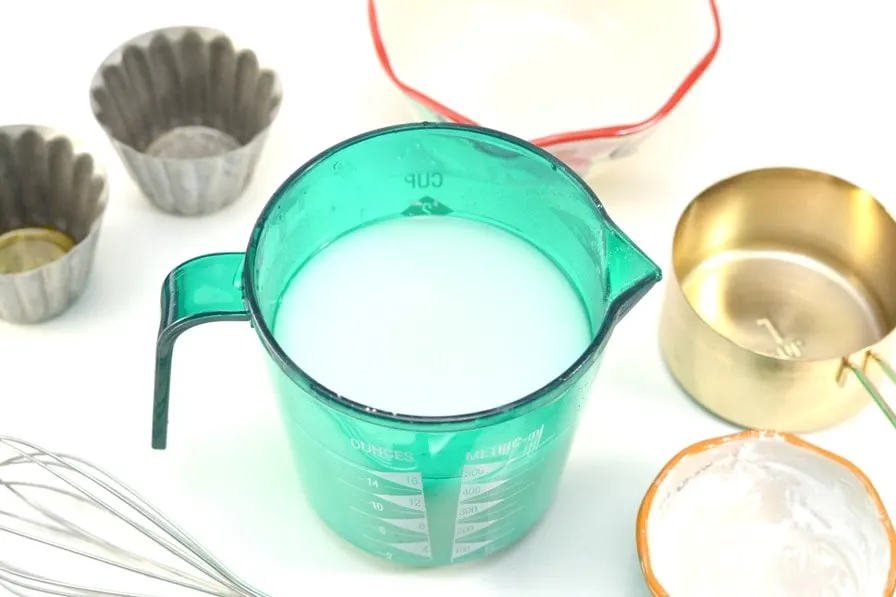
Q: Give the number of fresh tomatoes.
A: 0